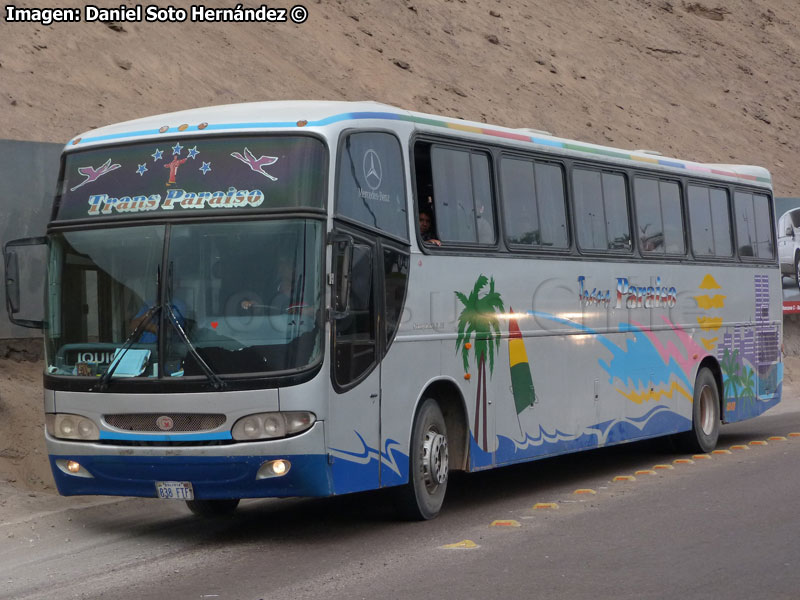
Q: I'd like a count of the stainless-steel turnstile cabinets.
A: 0